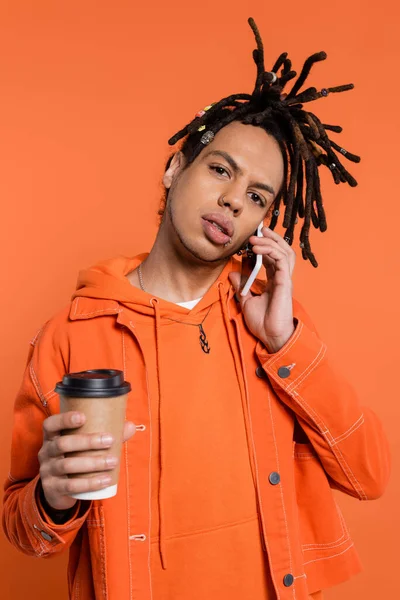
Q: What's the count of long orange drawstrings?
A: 2